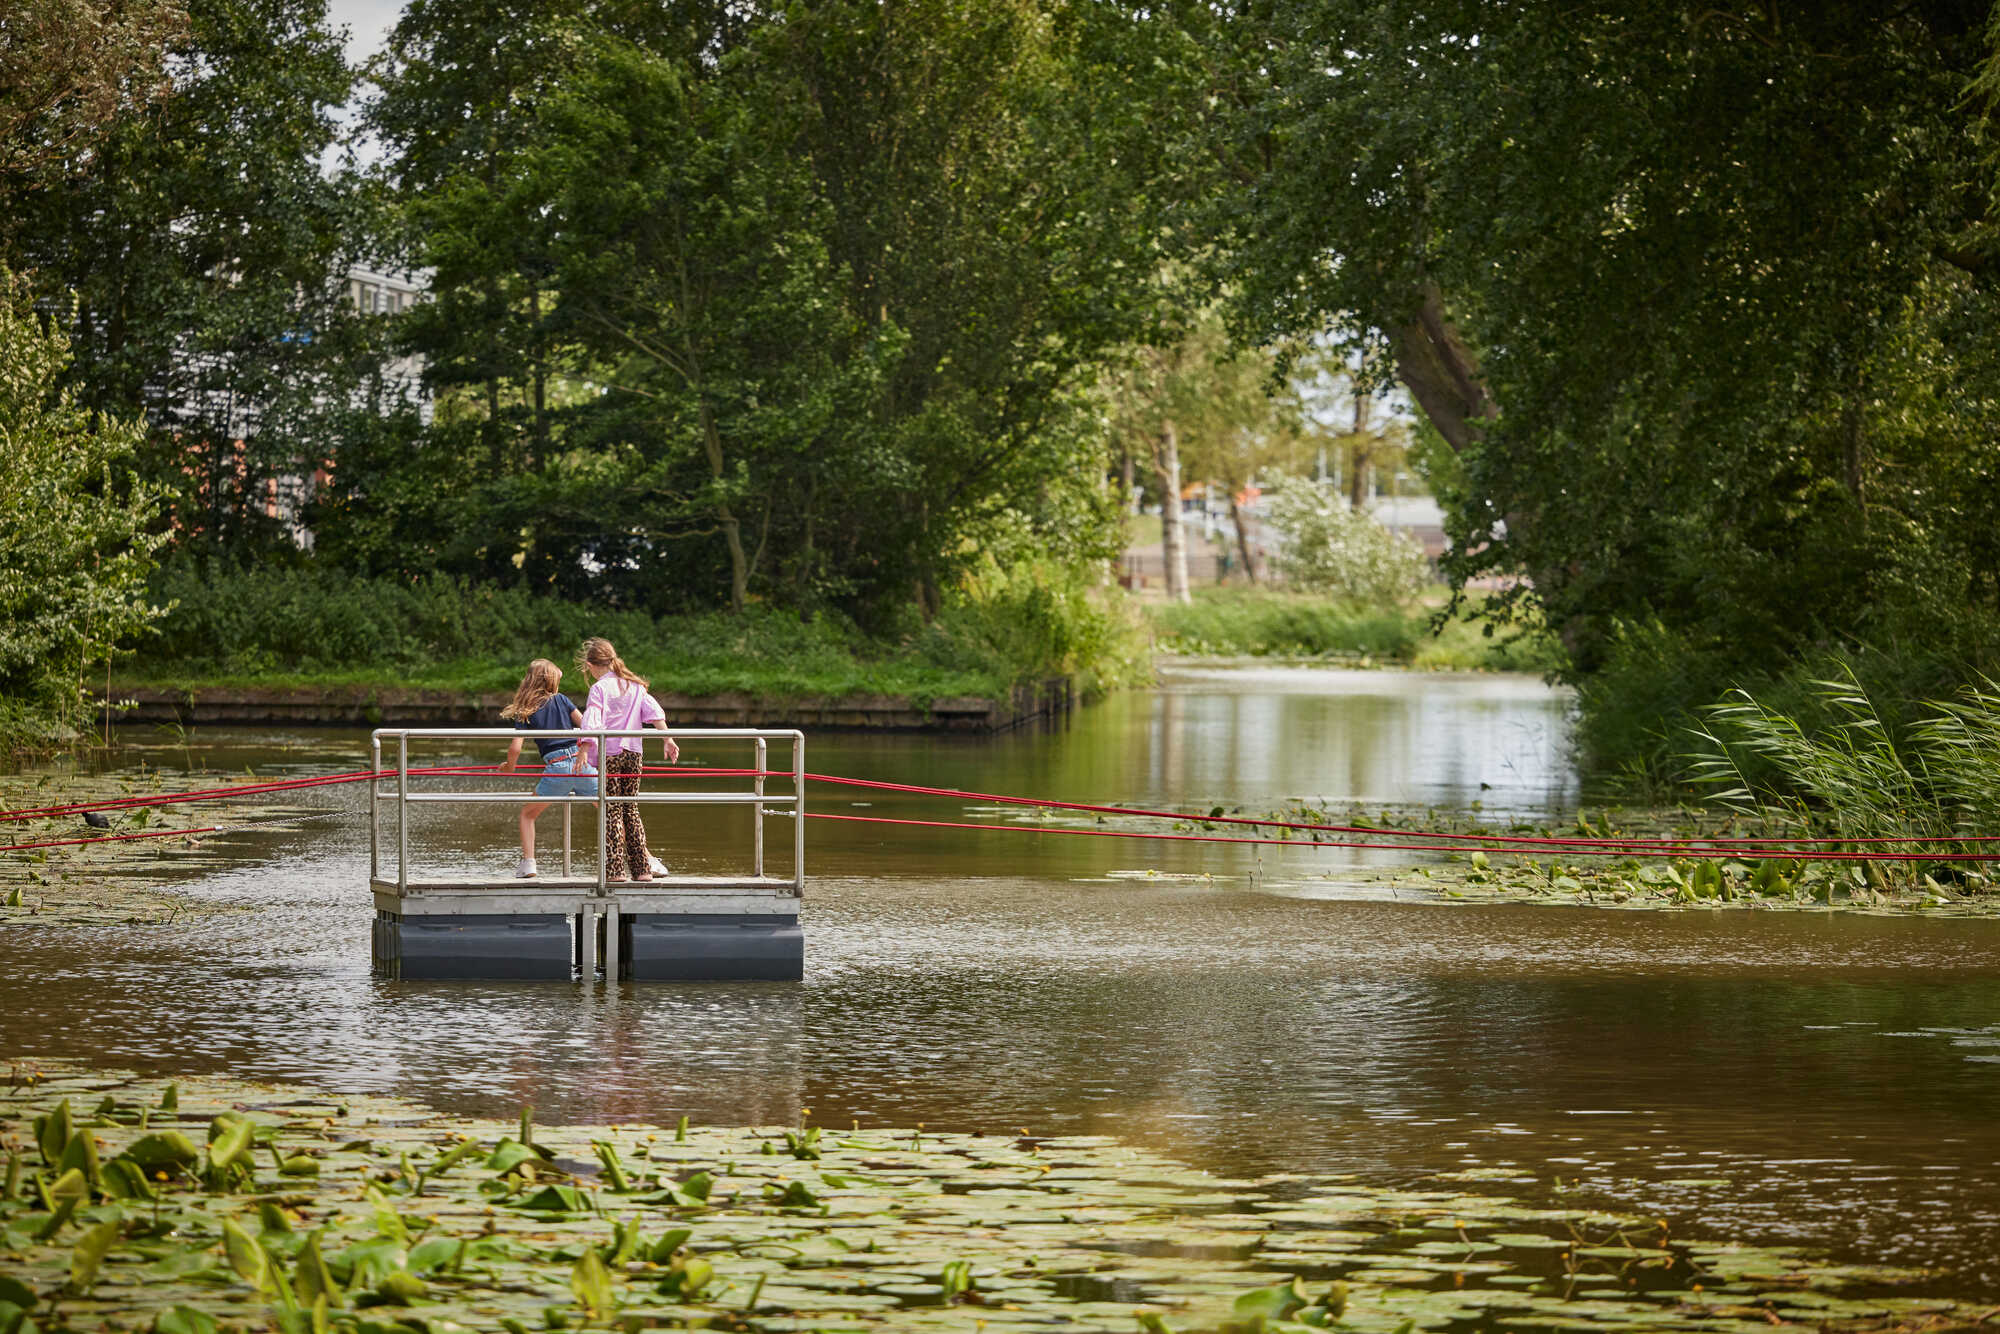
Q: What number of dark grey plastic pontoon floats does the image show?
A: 2